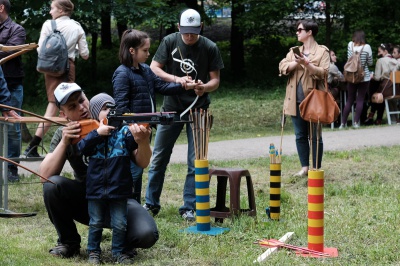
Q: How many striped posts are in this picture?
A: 3